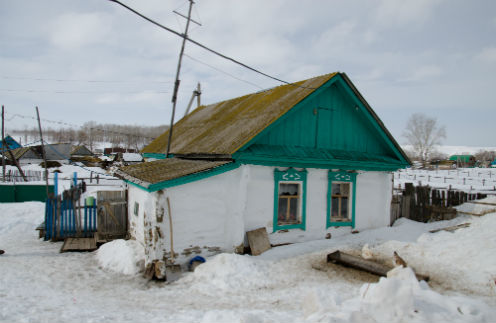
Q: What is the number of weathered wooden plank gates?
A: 1